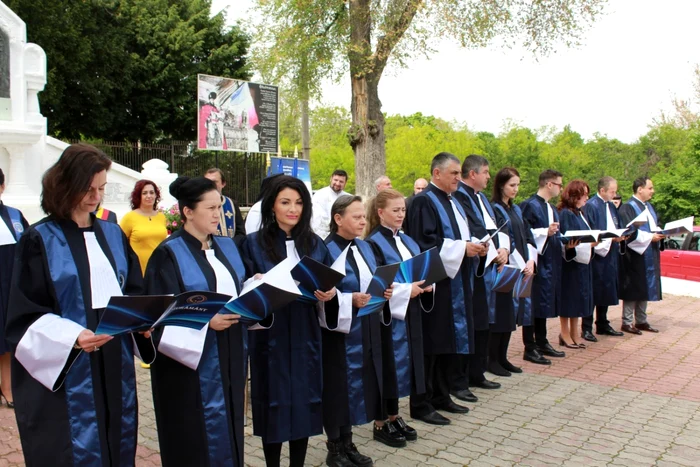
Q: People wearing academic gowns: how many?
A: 13